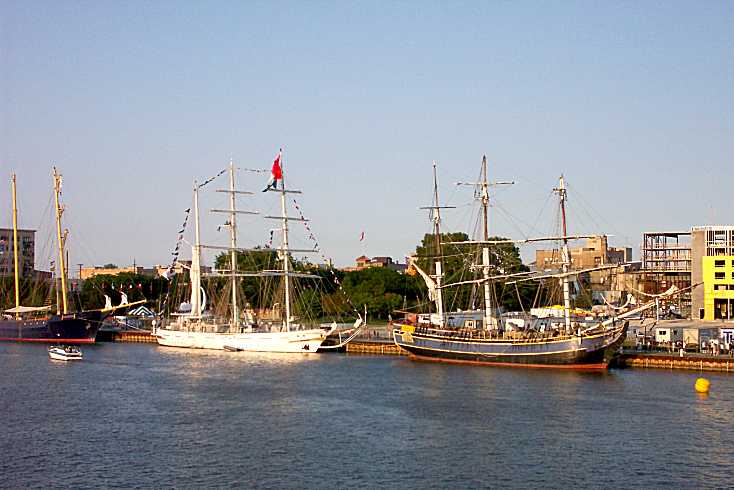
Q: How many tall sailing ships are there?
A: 3